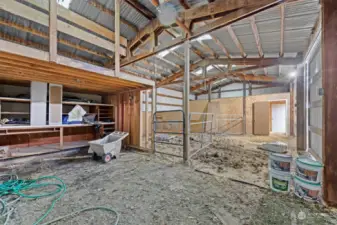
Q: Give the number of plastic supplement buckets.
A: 4